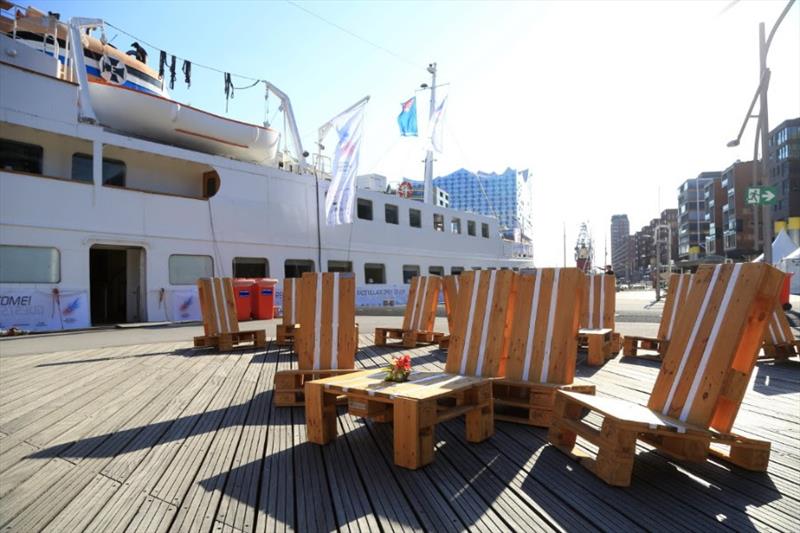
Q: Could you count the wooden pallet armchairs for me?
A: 11